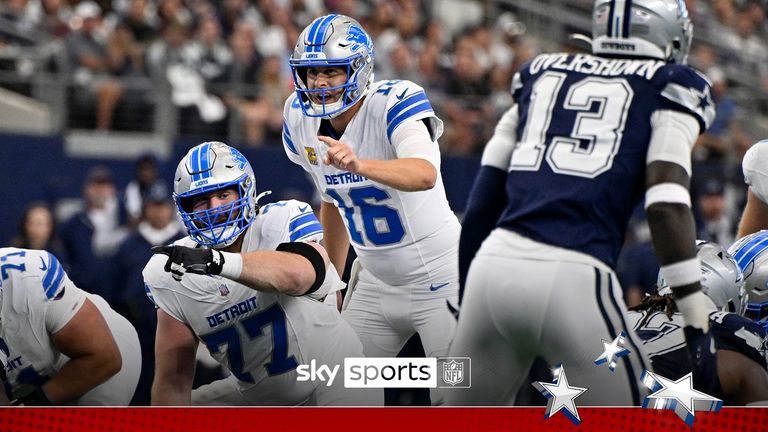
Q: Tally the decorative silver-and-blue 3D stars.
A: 3